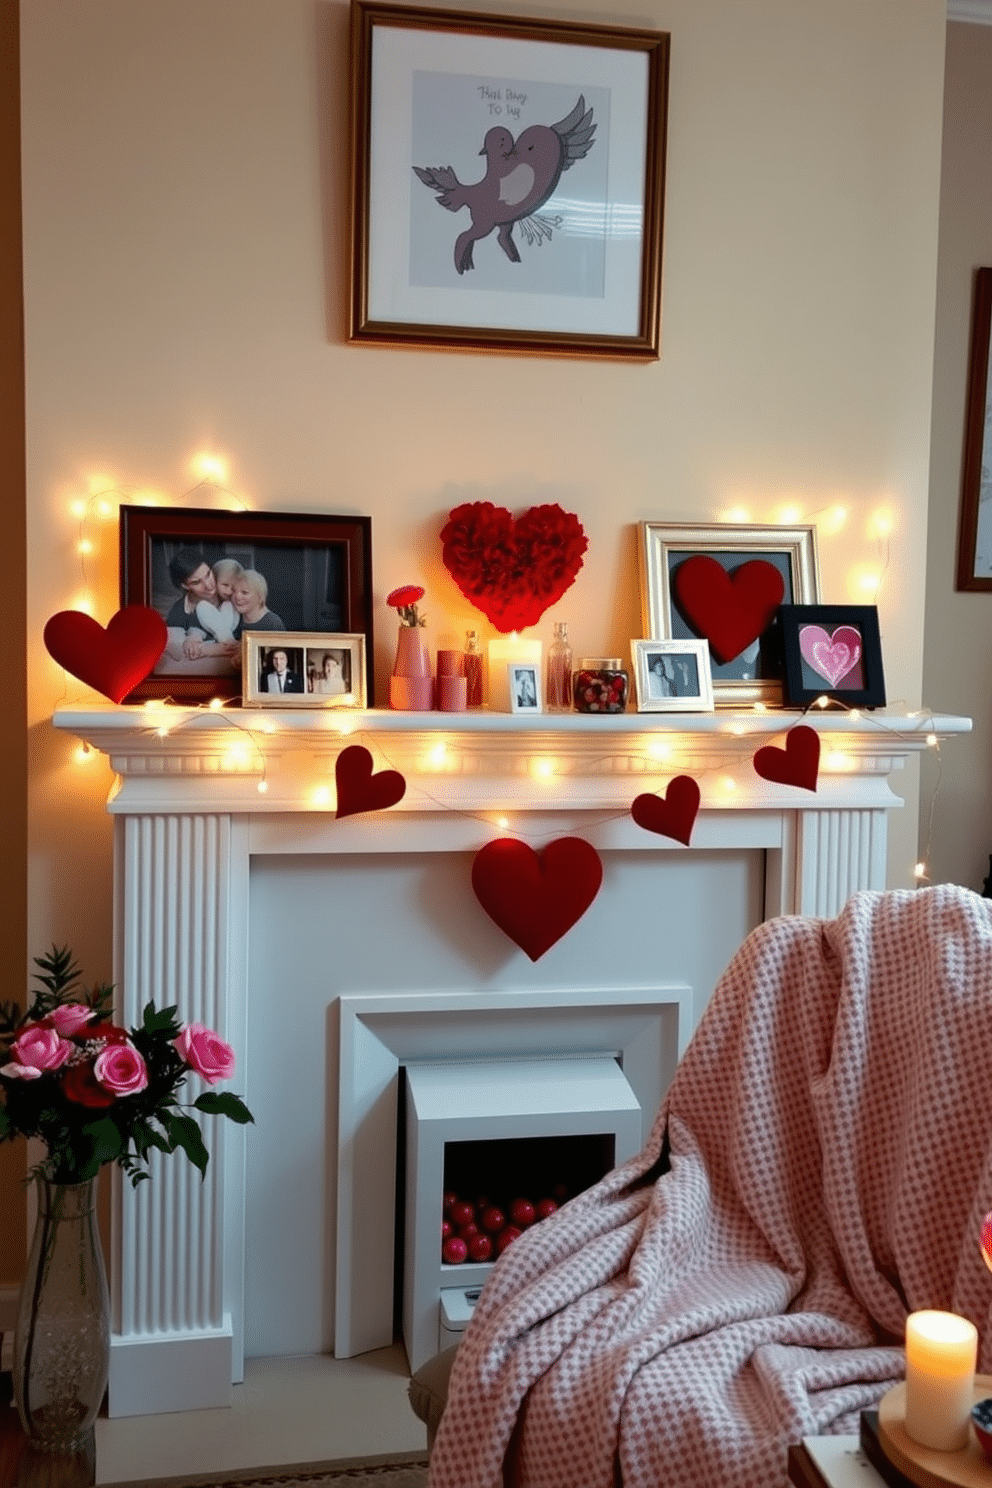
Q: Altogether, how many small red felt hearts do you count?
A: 3